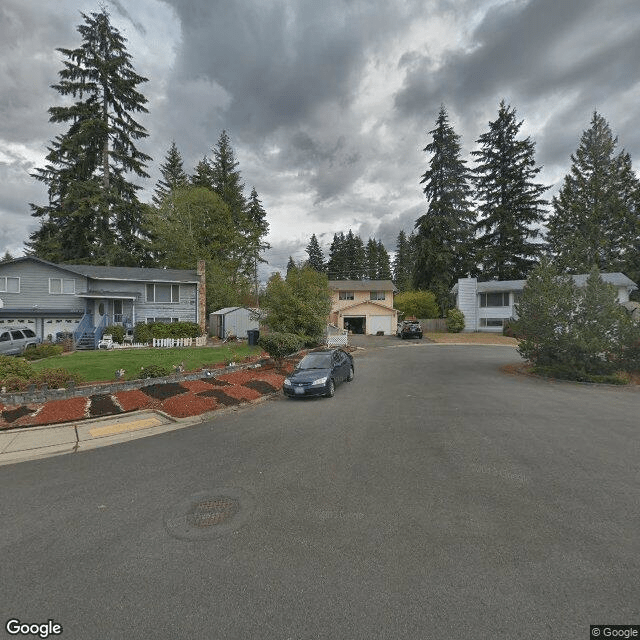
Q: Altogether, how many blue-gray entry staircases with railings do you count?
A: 1